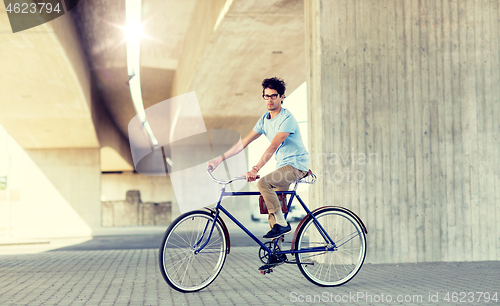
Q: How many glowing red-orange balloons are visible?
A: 0